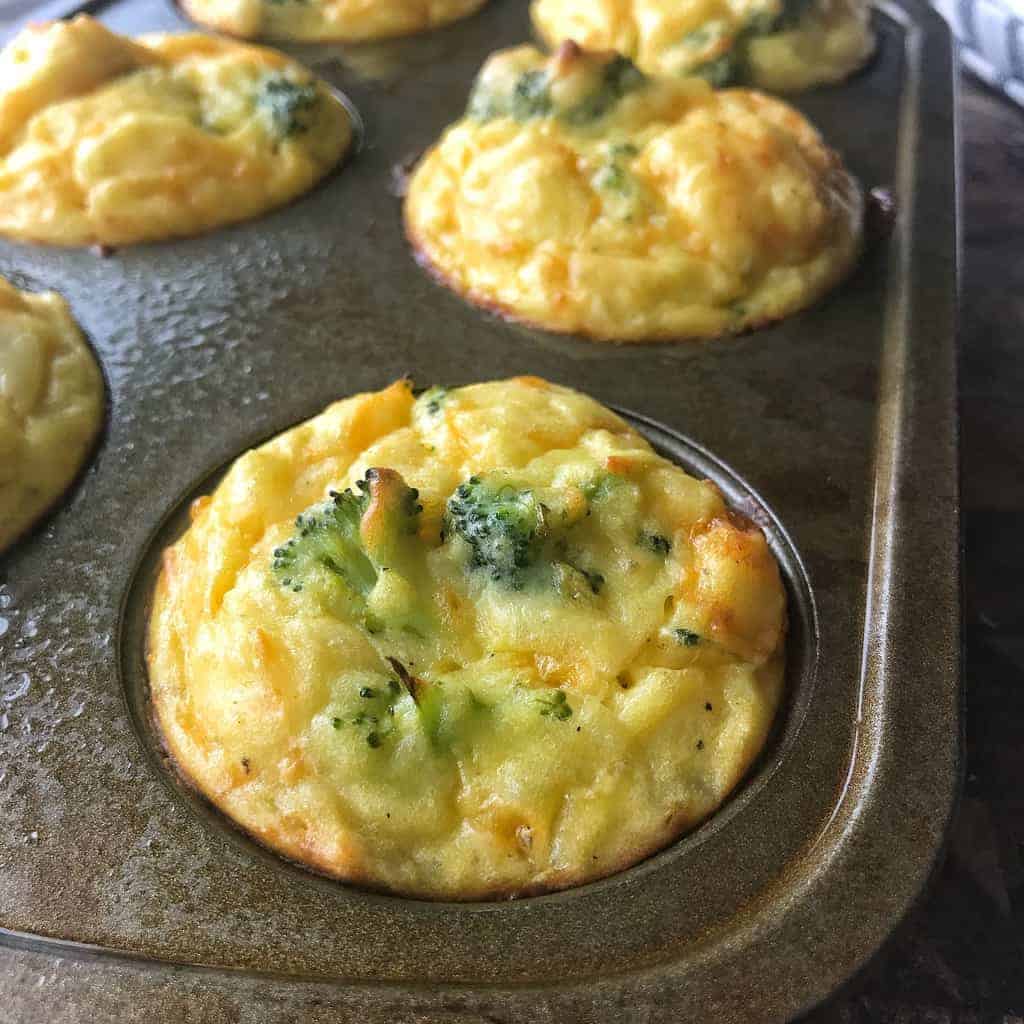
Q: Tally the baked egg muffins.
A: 6